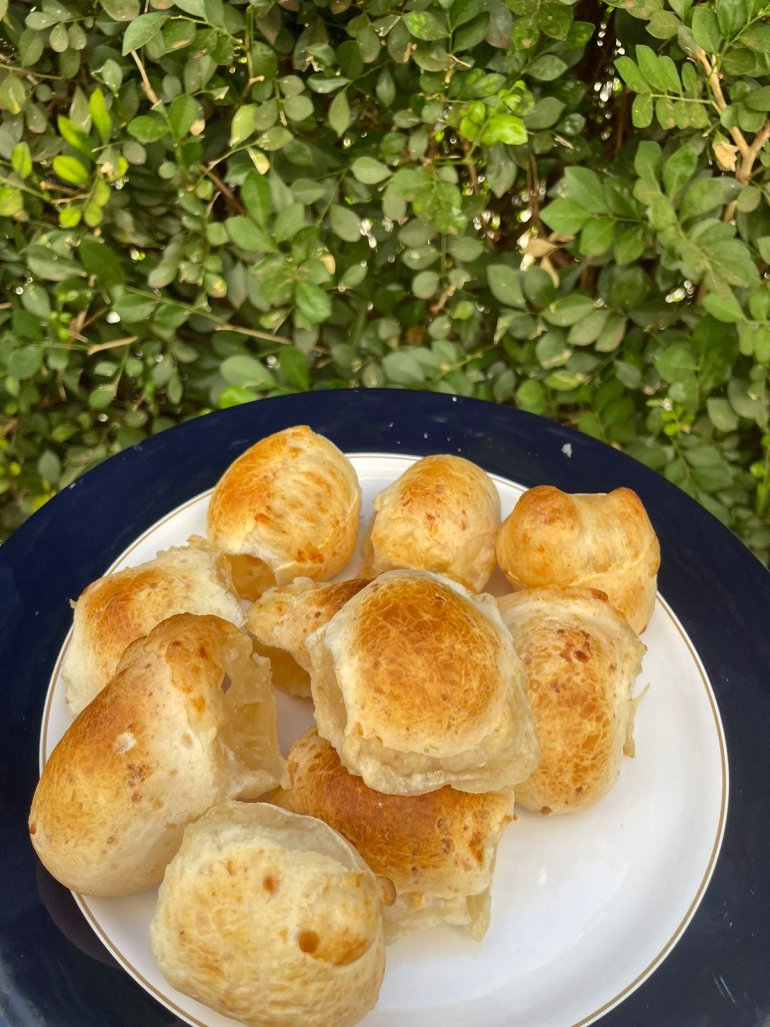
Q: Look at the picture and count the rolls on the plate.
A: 10